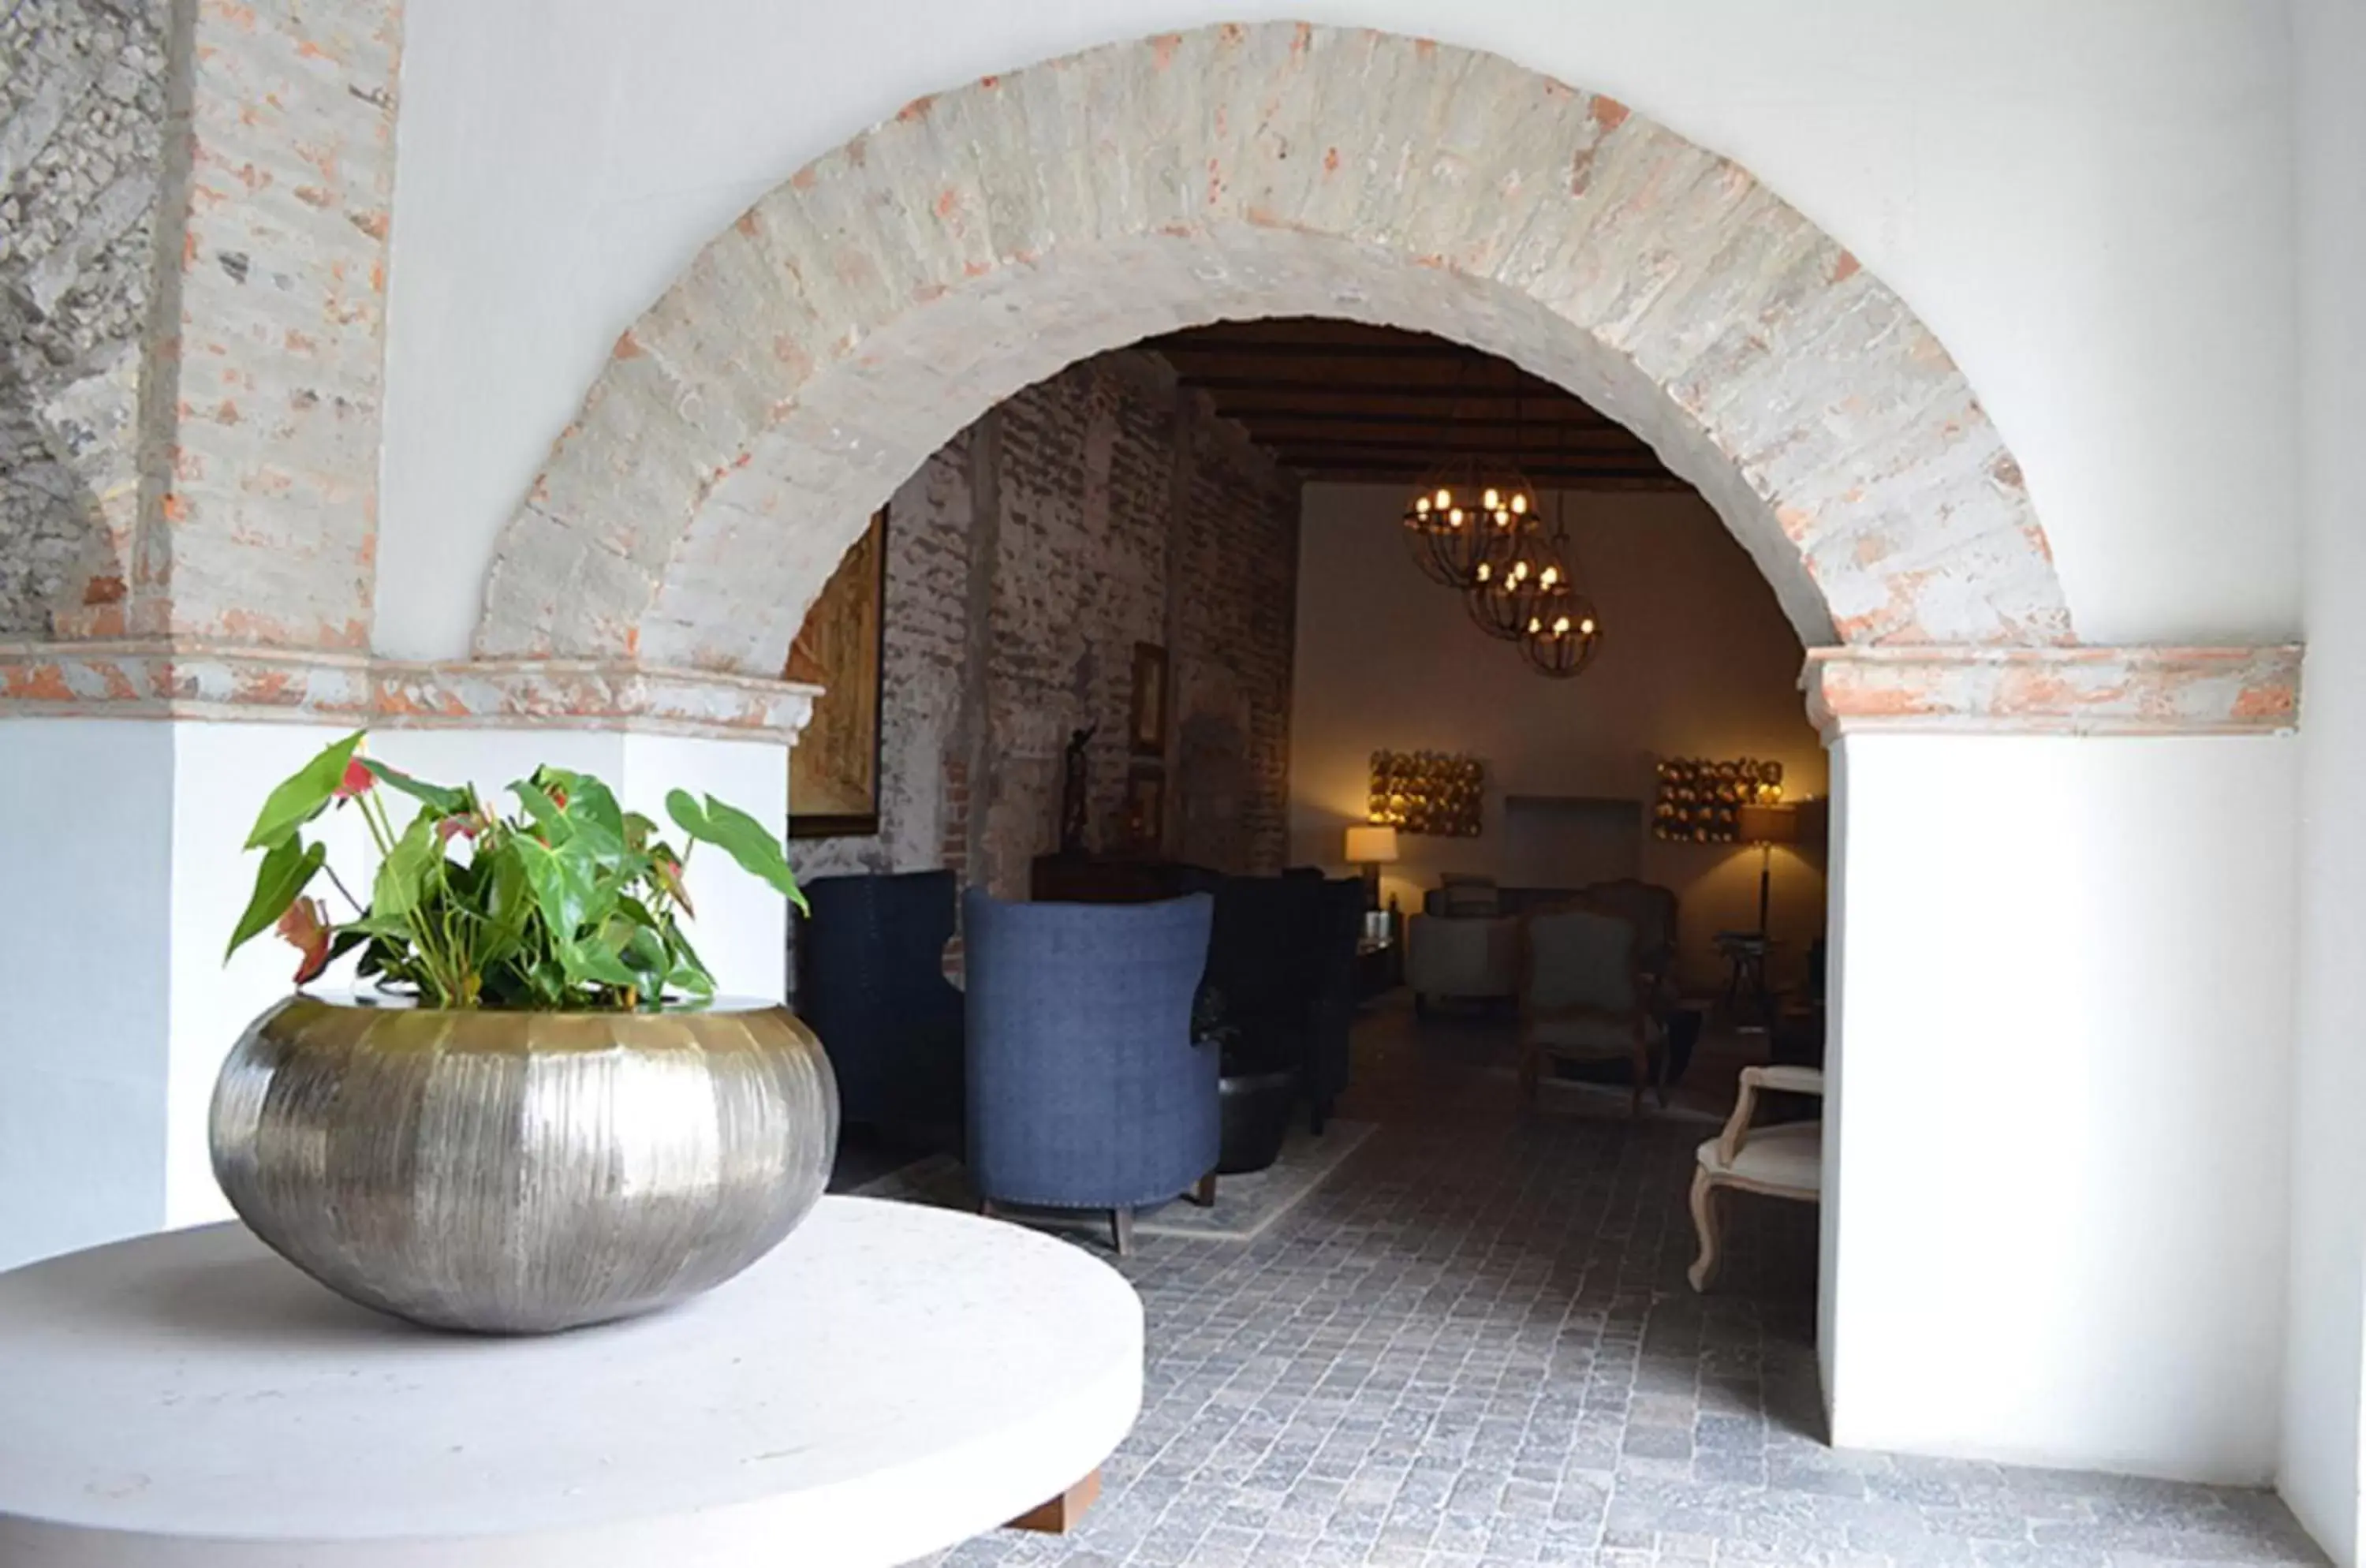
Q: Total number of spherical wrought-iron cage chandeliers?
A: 3